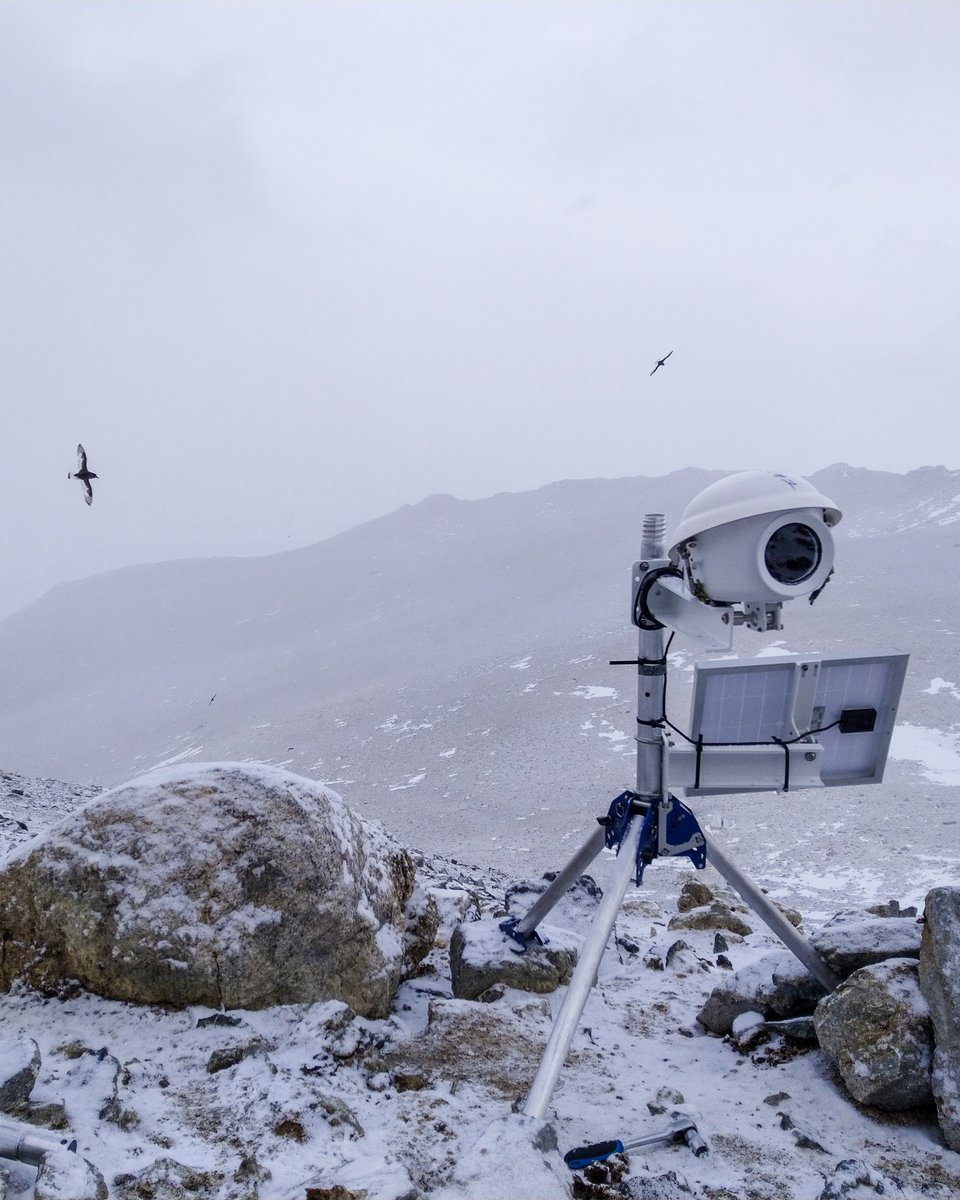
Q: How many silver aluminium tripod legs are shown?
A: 3